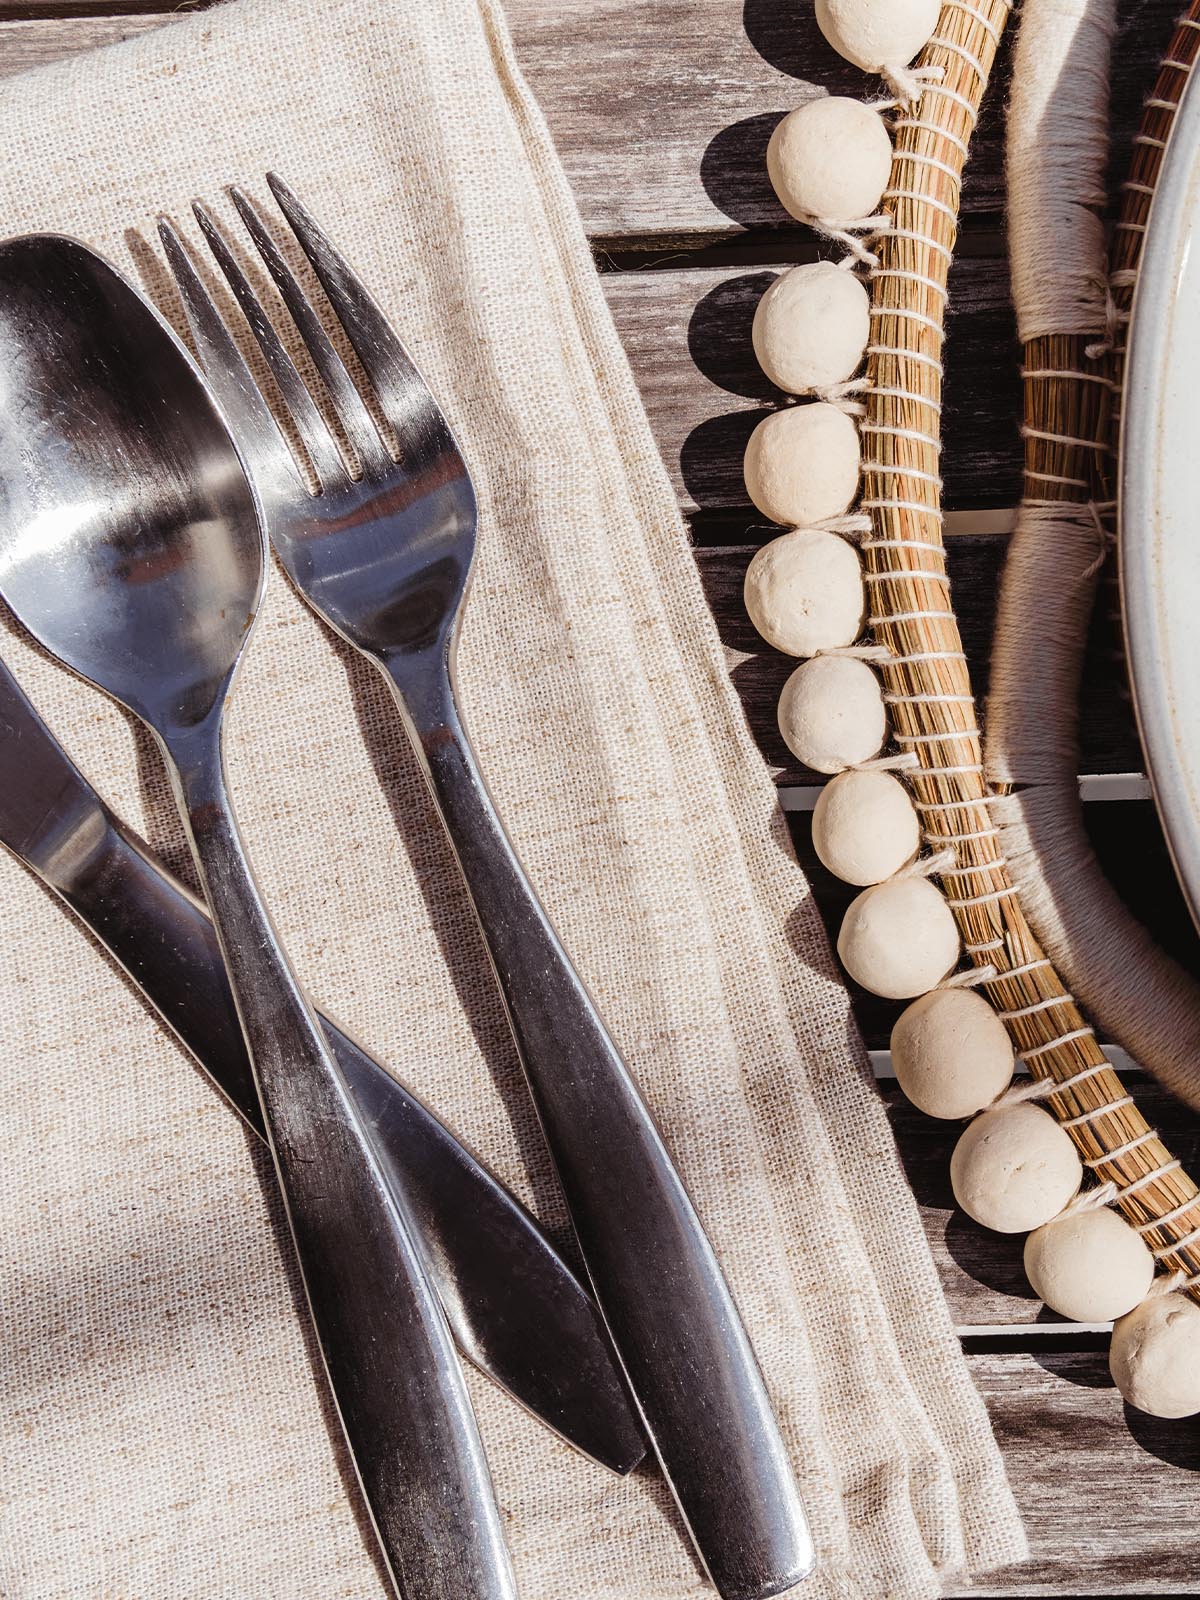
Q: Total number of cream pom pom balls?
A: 12